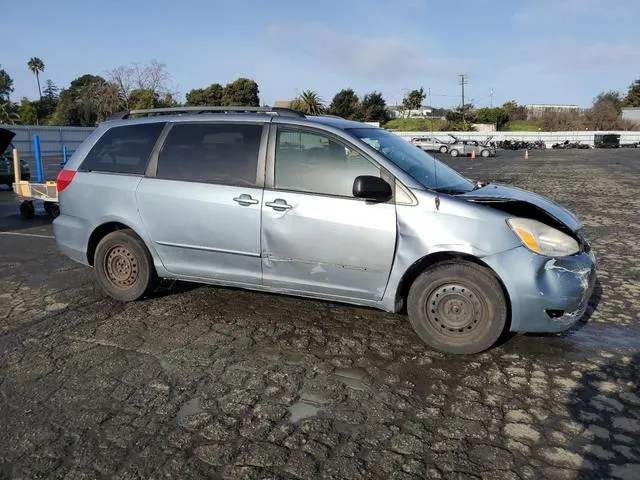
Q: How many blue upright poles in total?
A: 2